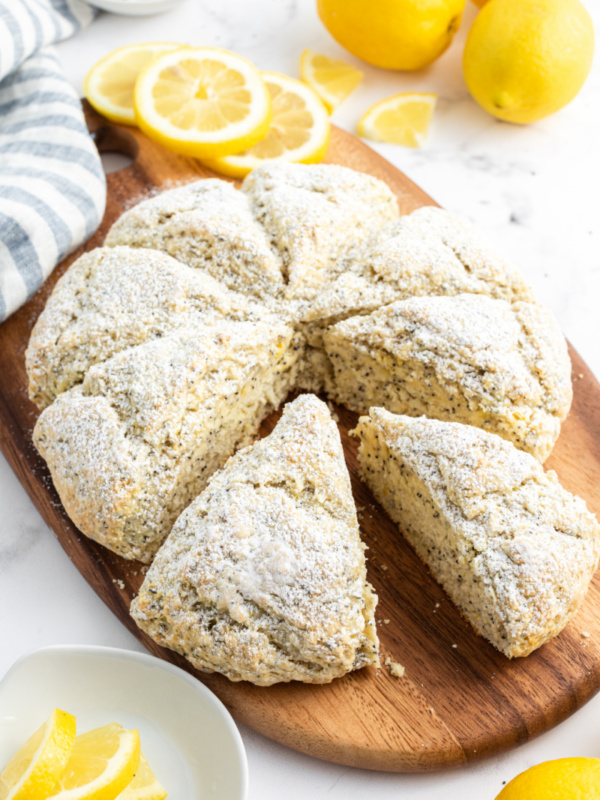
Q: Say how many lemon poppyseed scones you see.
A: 8